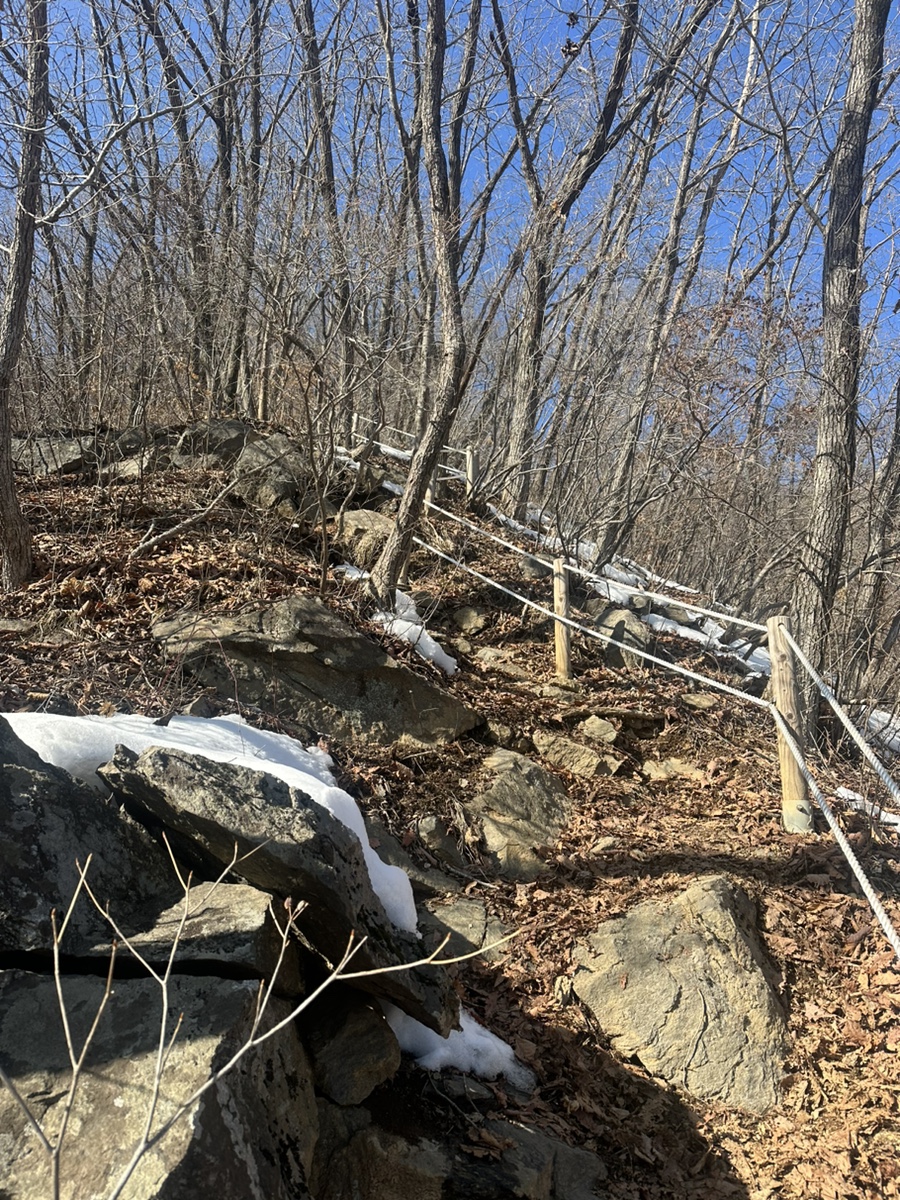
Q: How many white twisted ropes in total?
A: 2